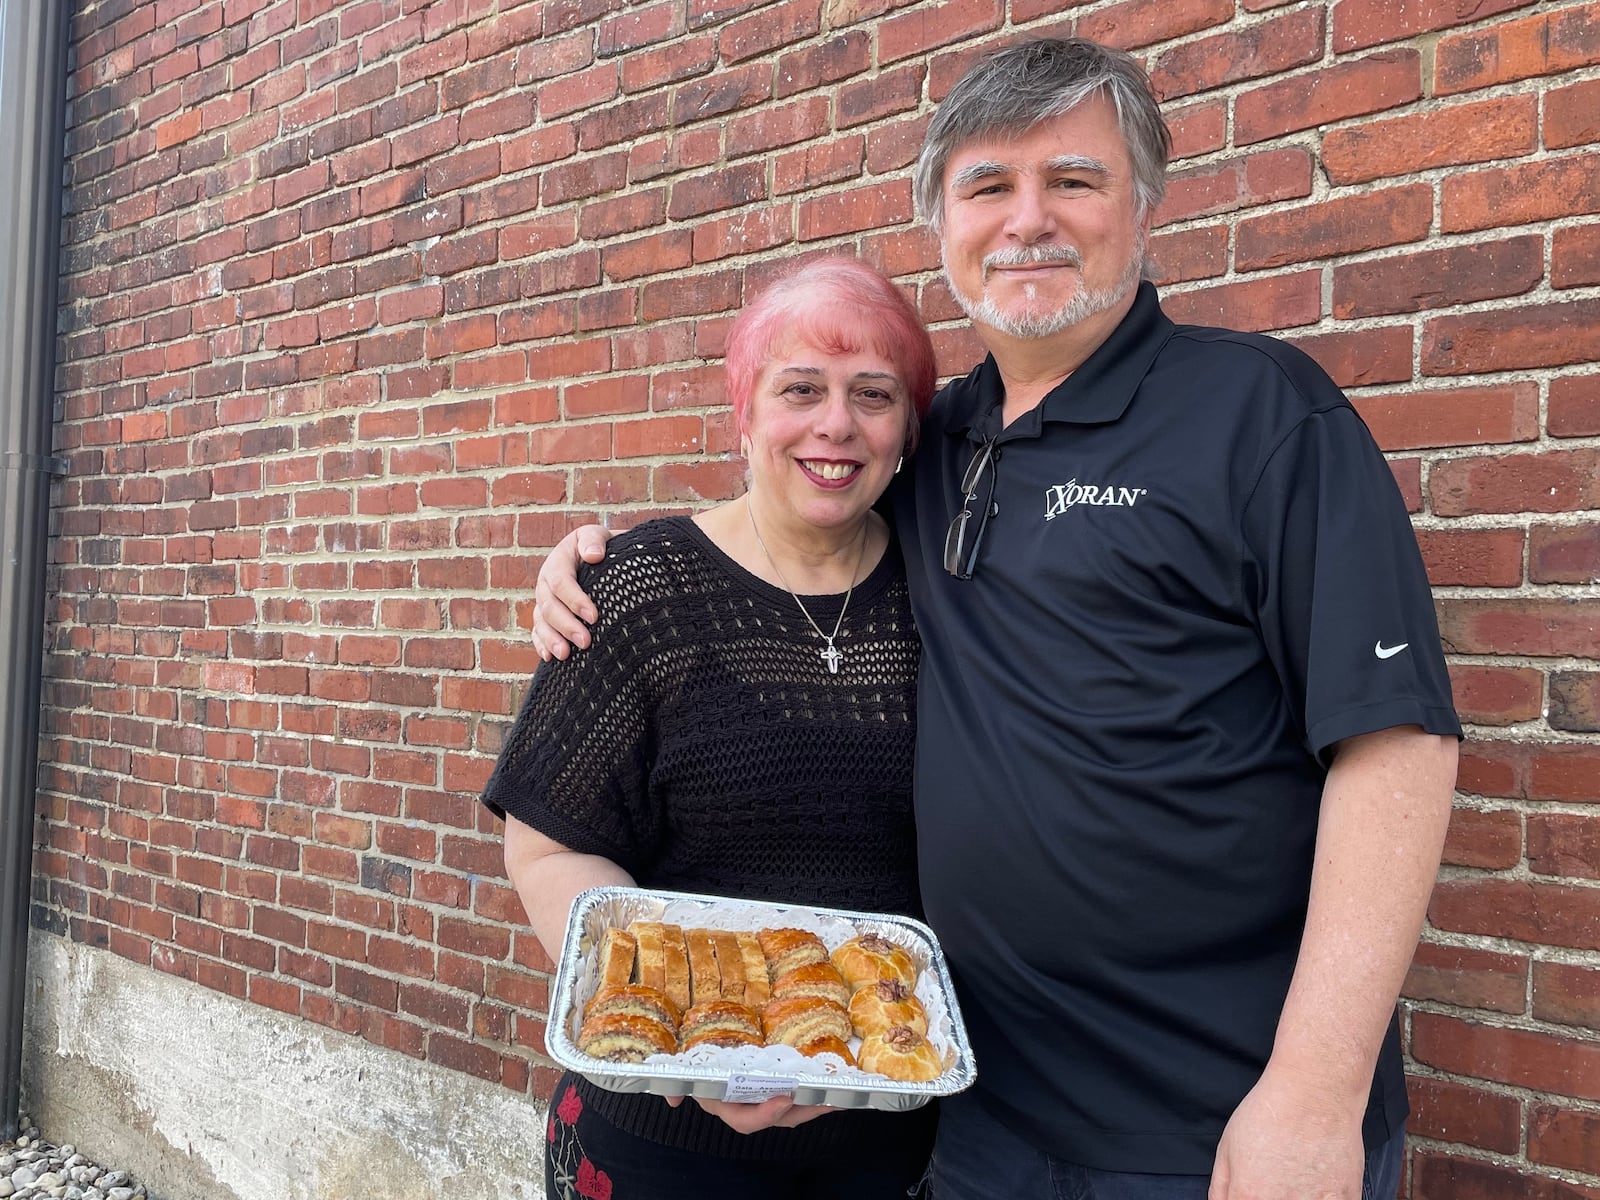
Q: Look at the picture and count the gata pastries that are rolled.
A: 8